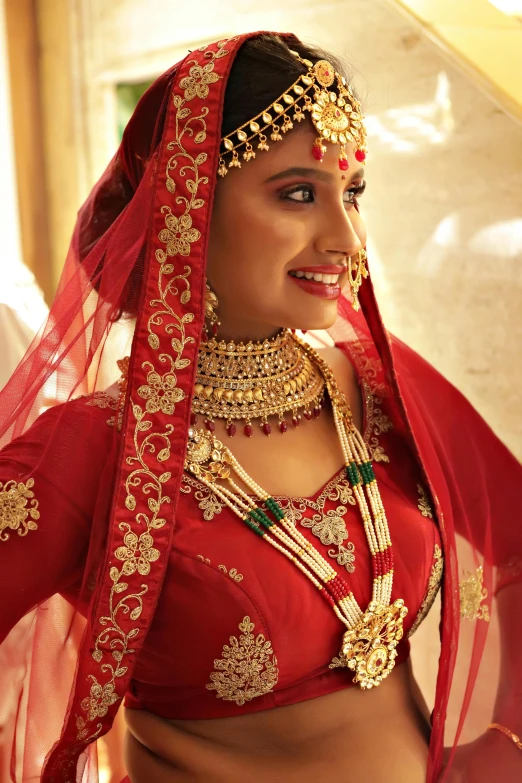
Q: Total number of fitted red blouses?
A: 1